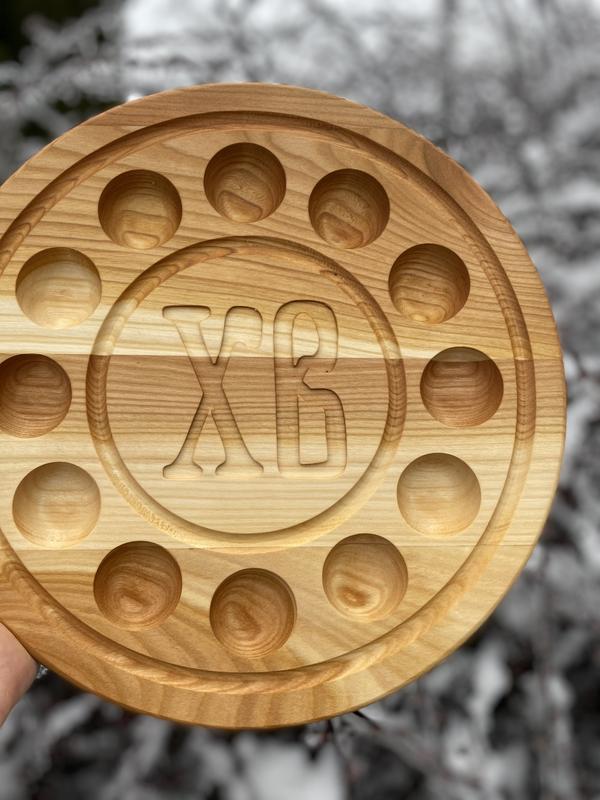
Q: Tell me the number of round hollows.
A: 12